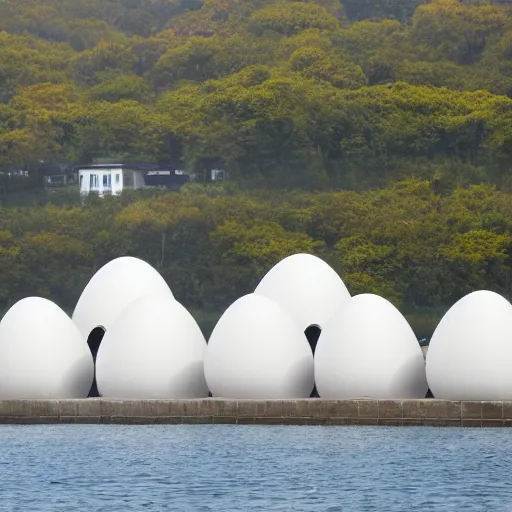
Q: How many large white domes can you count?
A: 7